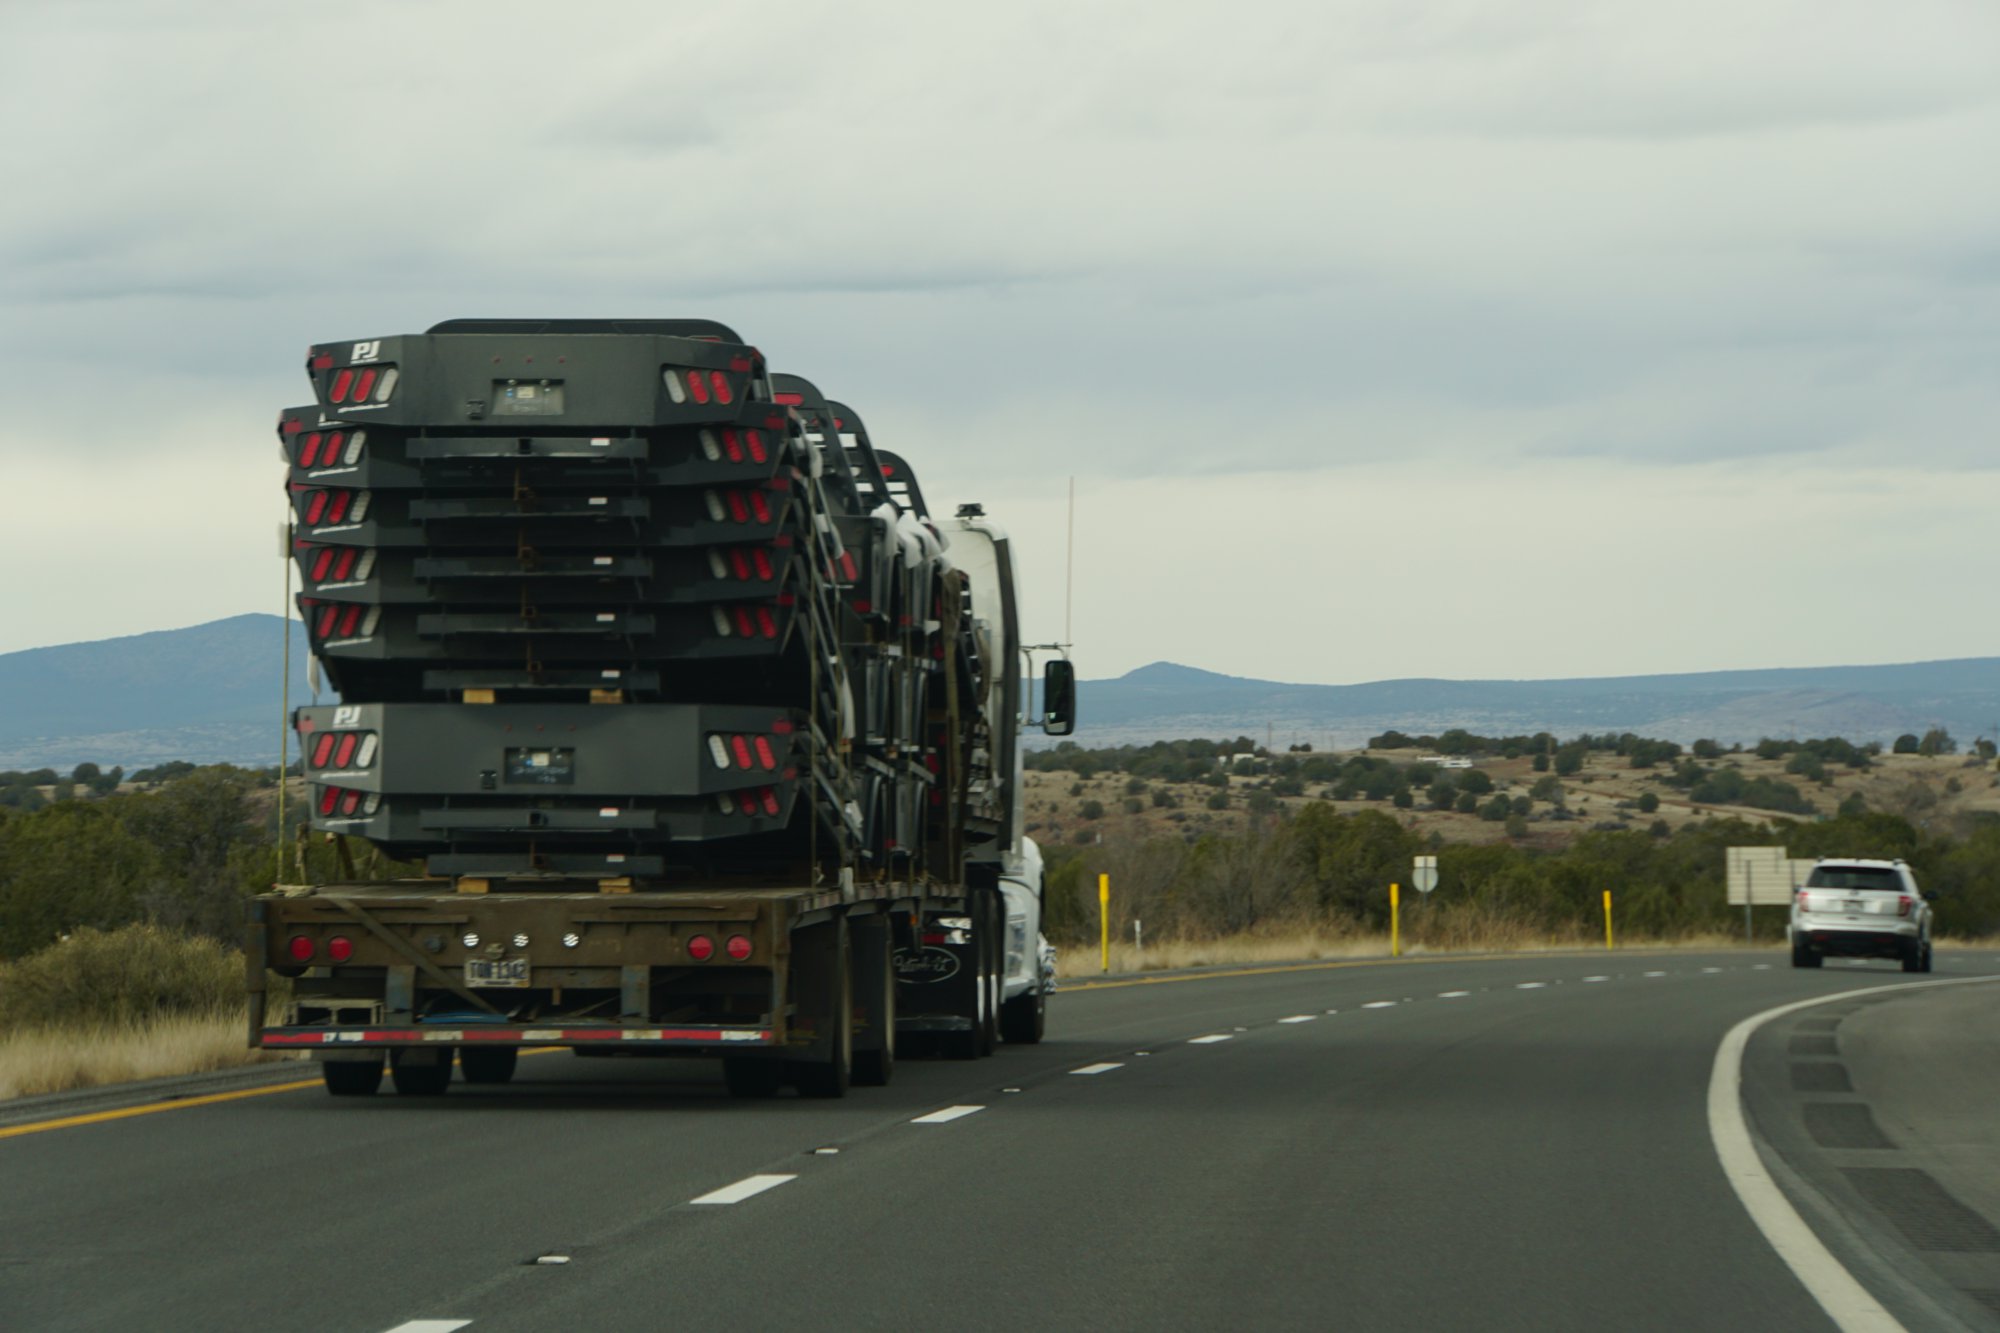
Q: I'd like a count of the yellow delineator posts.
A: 3